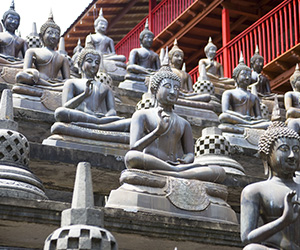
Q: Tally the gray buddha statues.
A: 12